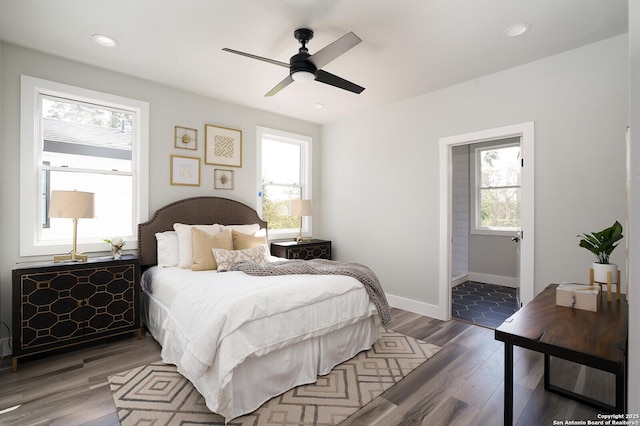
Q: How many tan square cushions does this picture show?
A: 2